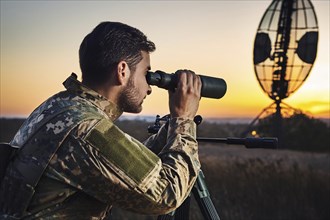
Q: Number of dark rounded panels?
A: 2